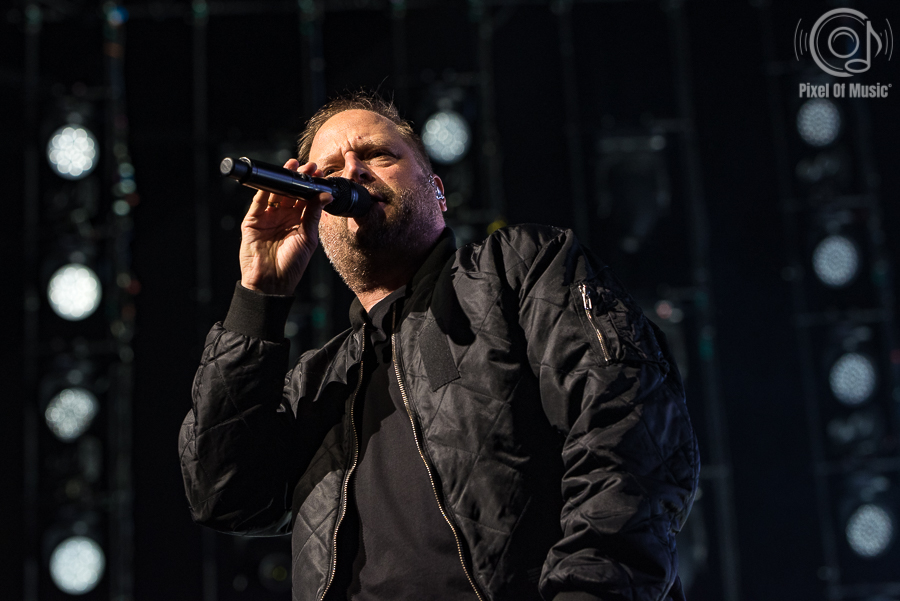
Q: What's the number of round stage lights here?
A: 9